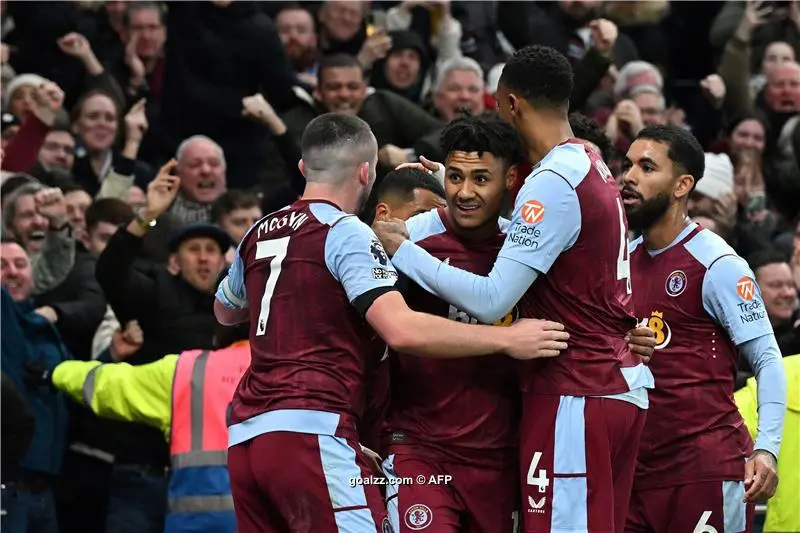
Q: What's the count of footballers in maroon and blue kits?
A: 5